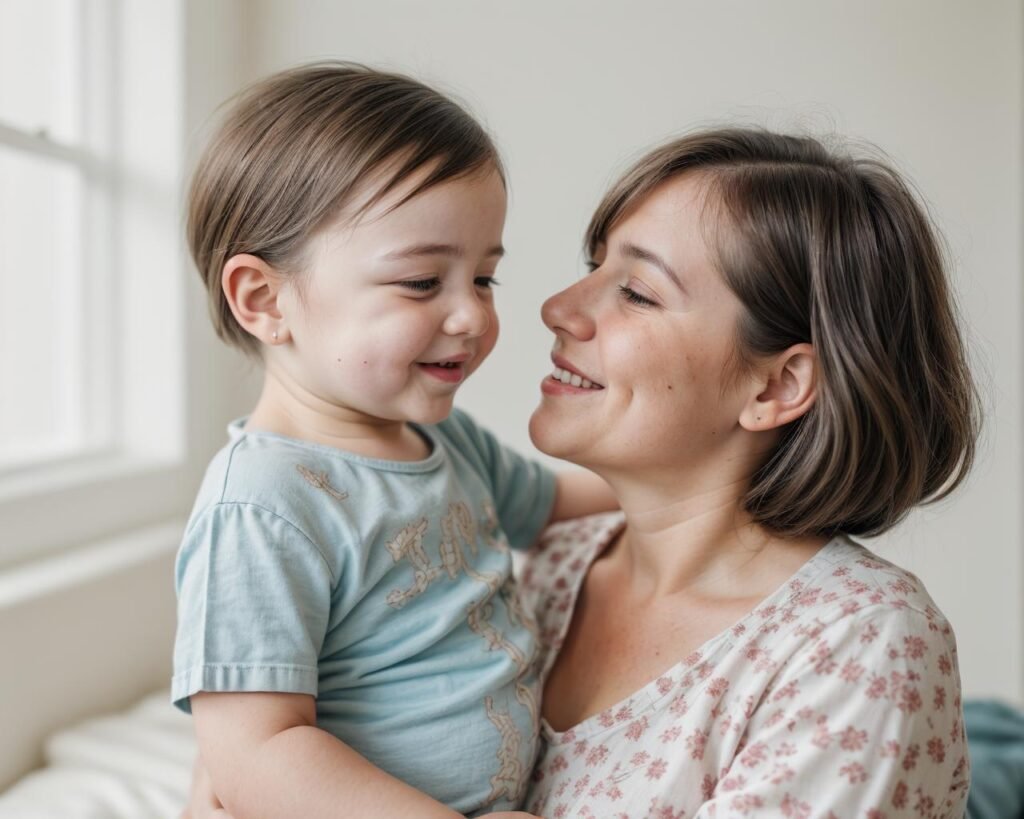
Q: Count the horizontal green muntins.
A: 0